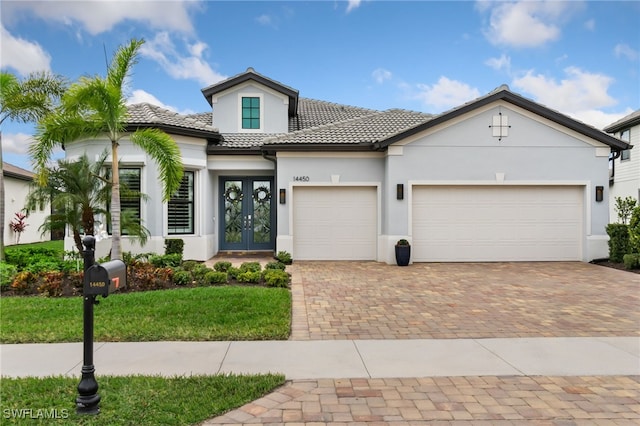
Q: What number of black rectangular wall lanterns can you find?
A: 3